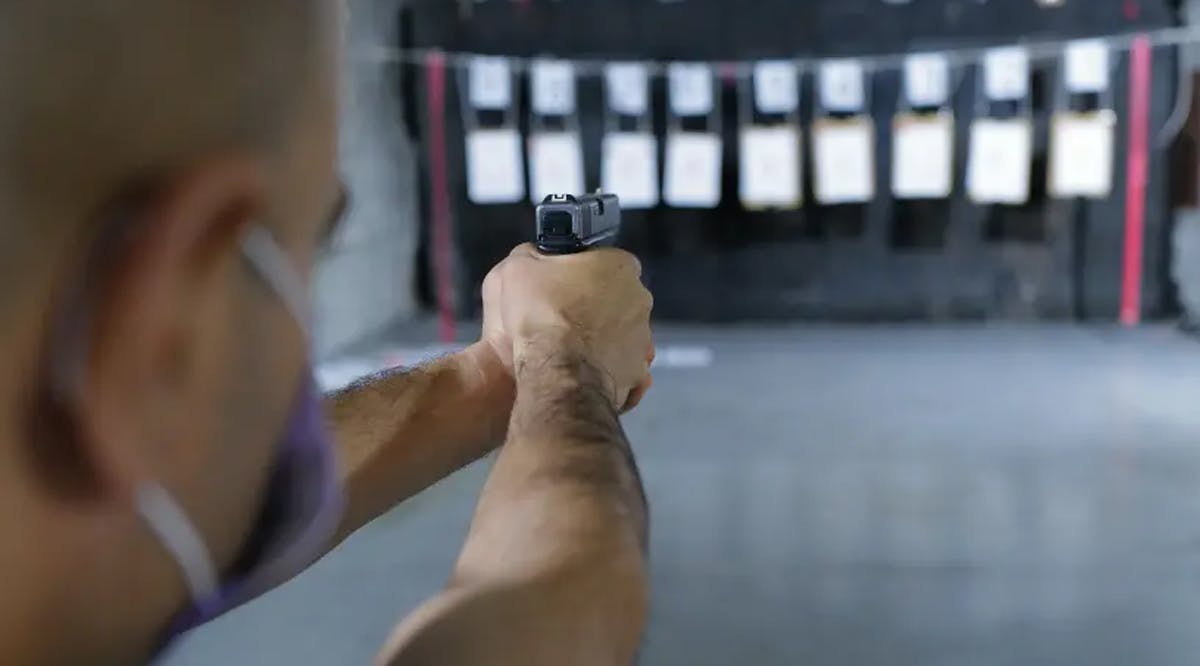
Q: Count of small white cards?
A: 9